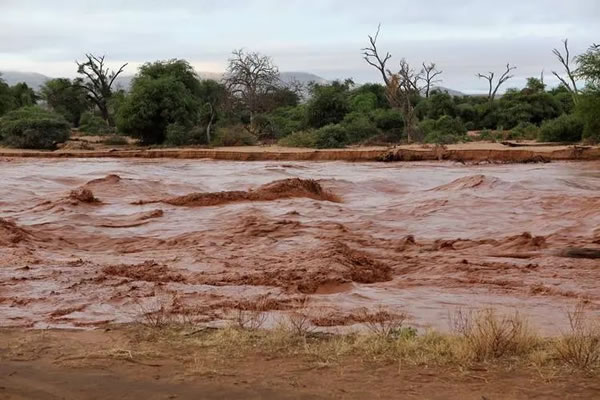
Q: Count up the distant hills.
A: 3